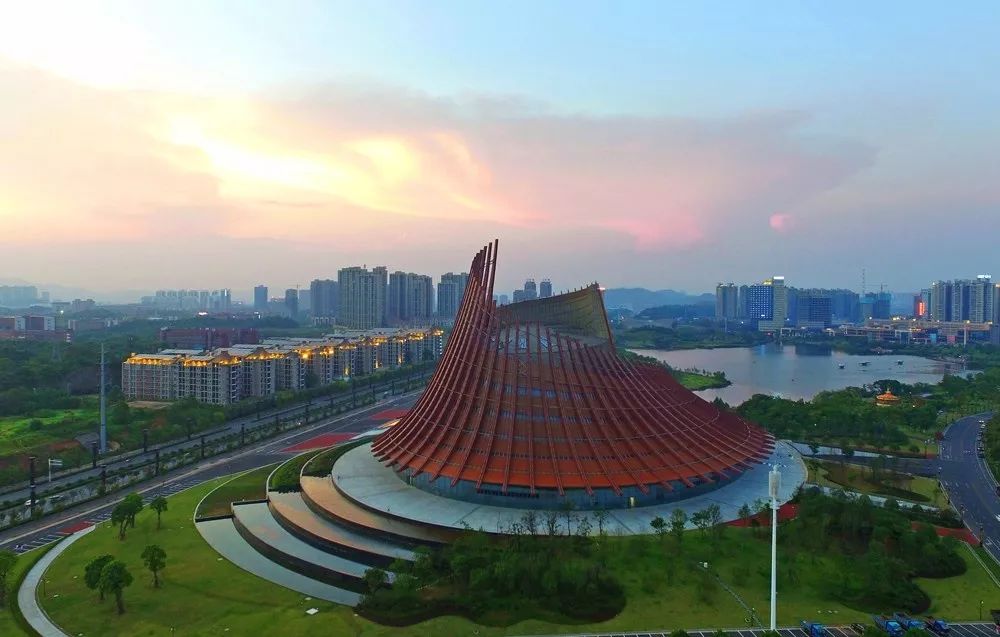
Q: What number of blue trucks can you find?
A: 4